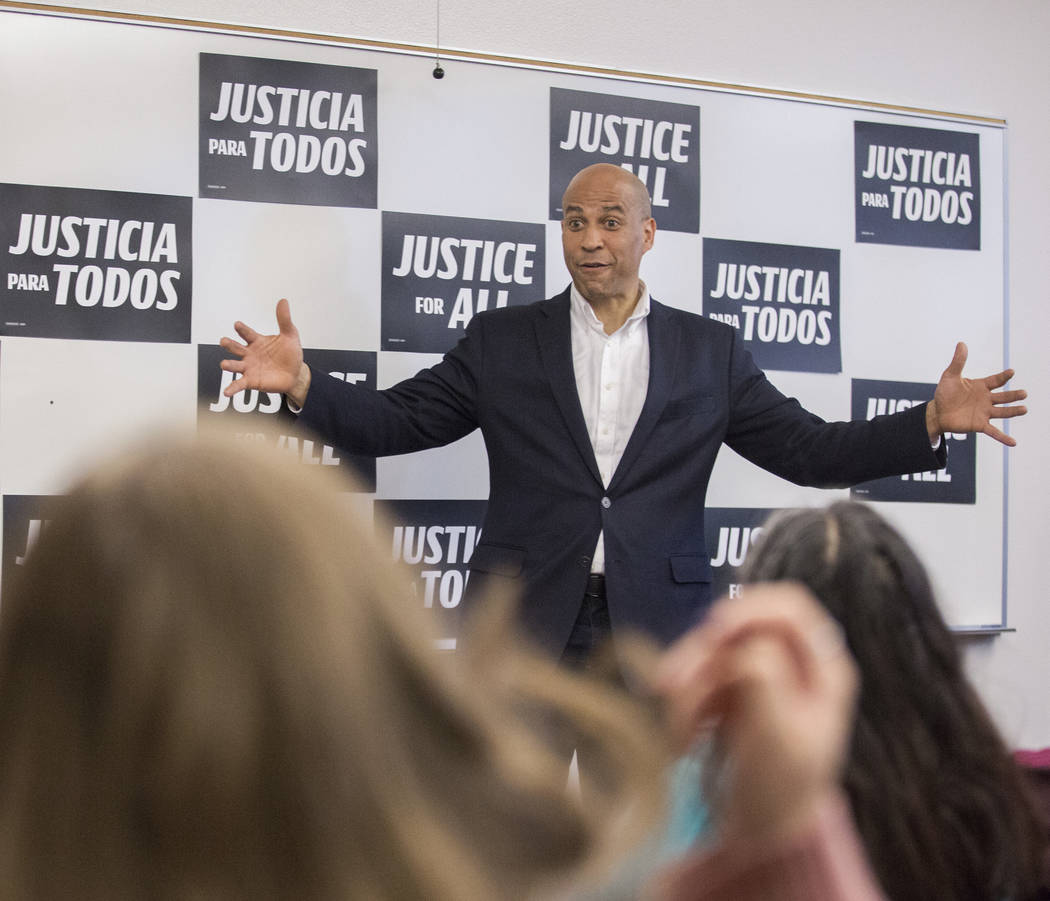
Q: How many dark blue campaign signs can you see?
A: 11